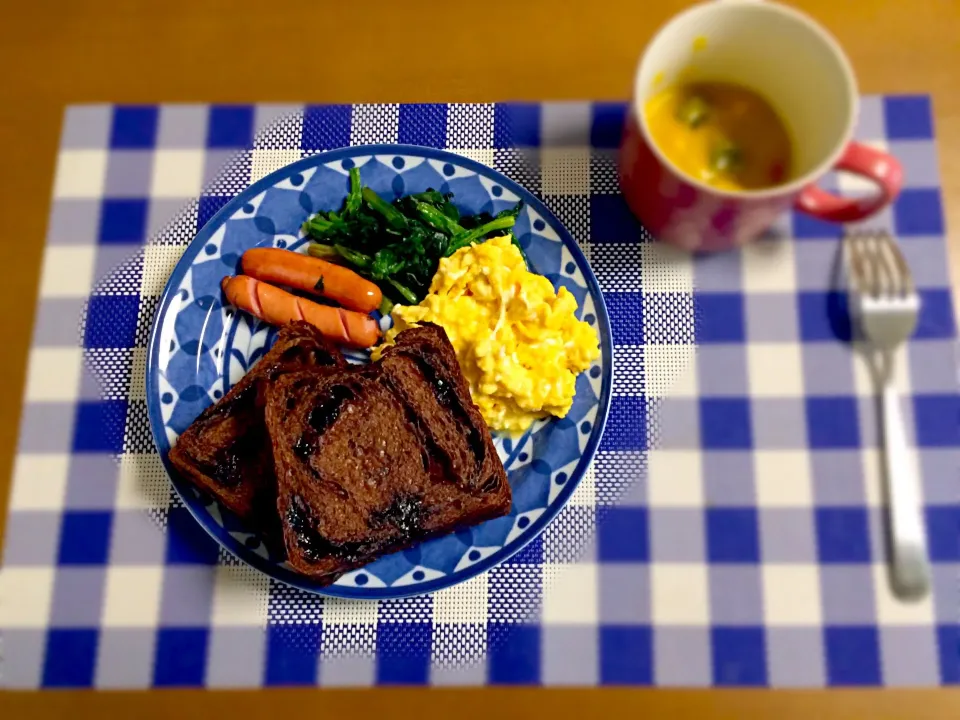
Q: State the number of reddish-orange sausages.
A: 2